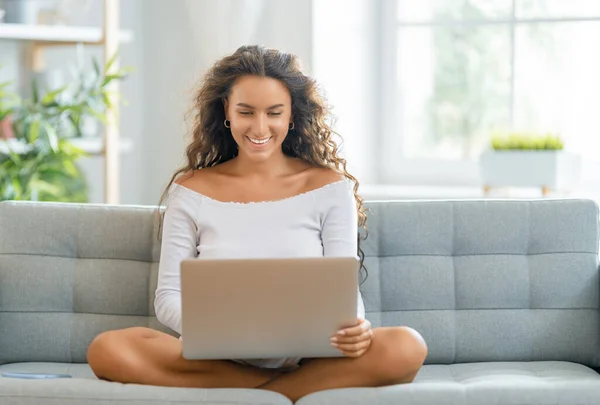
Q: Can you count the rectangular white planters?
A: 1